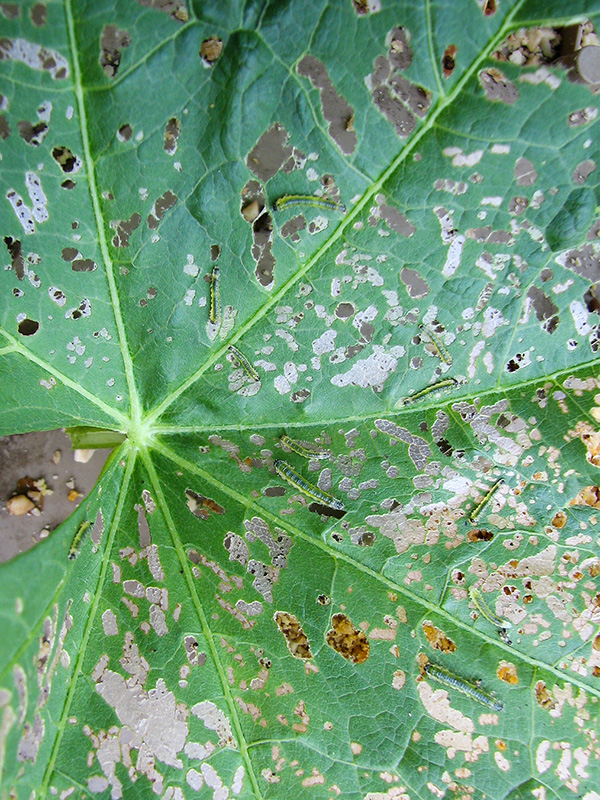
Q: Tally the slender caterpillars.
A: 11